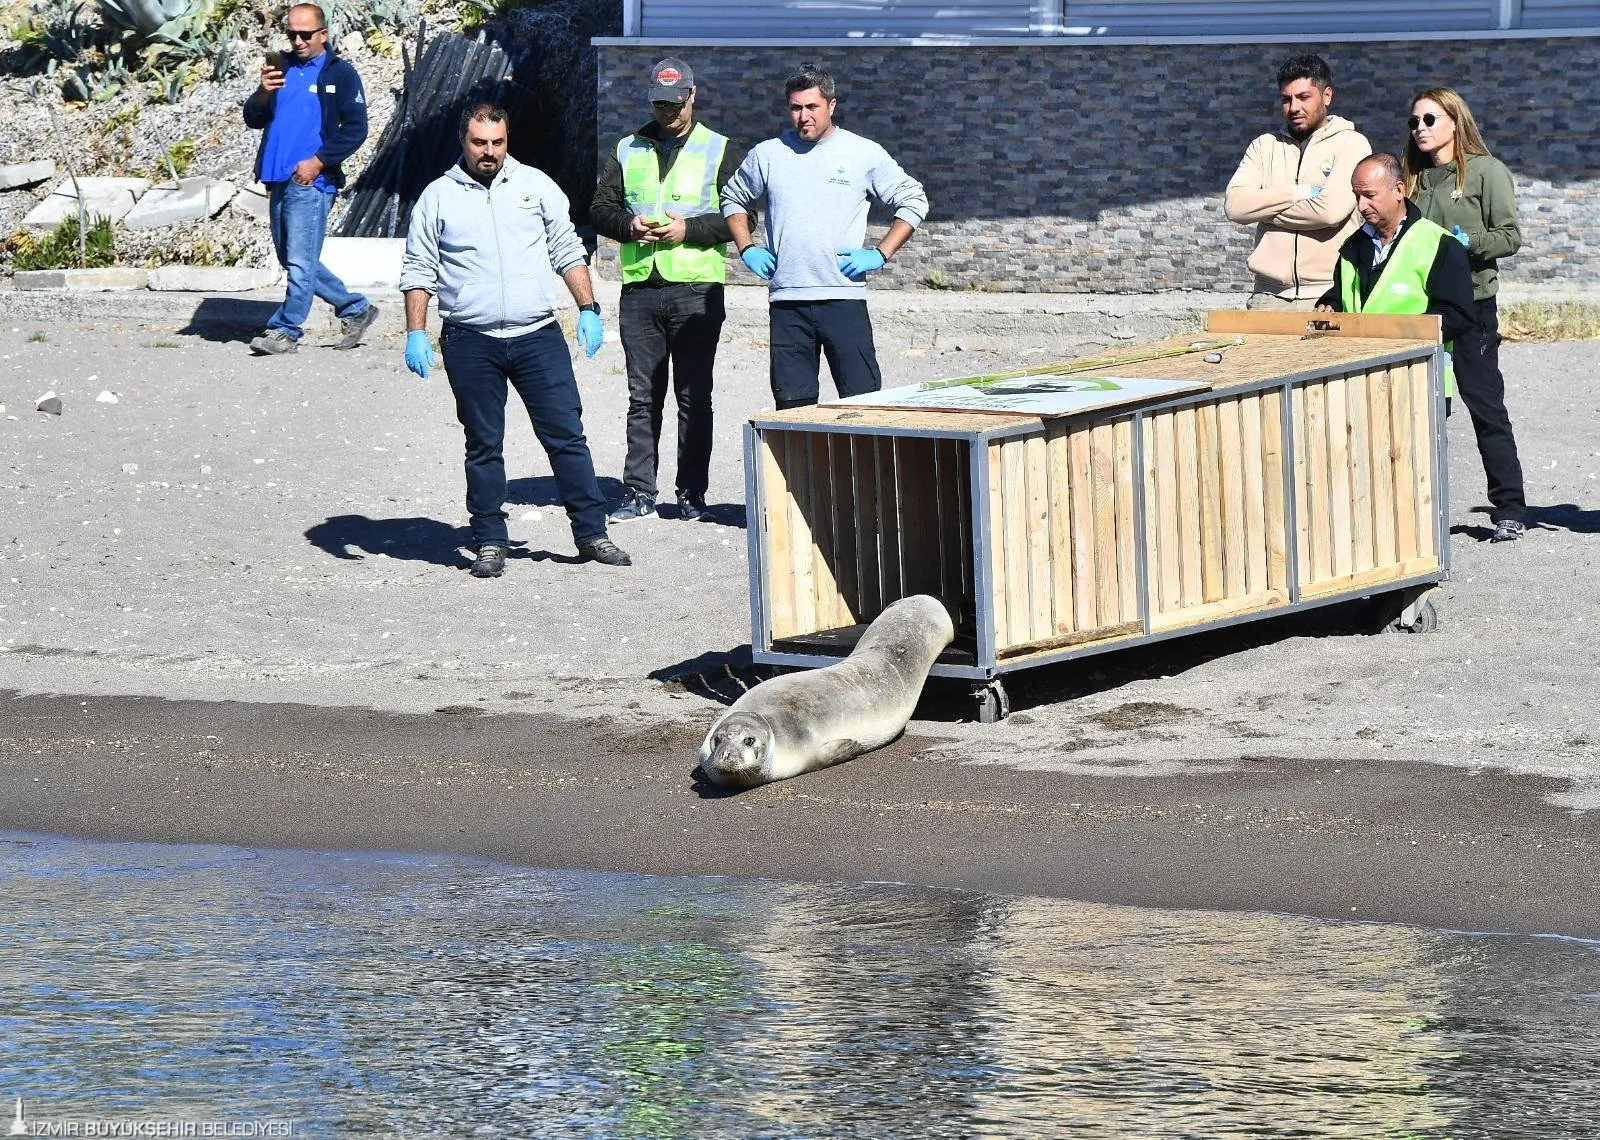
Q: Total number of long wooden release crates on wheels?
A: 1